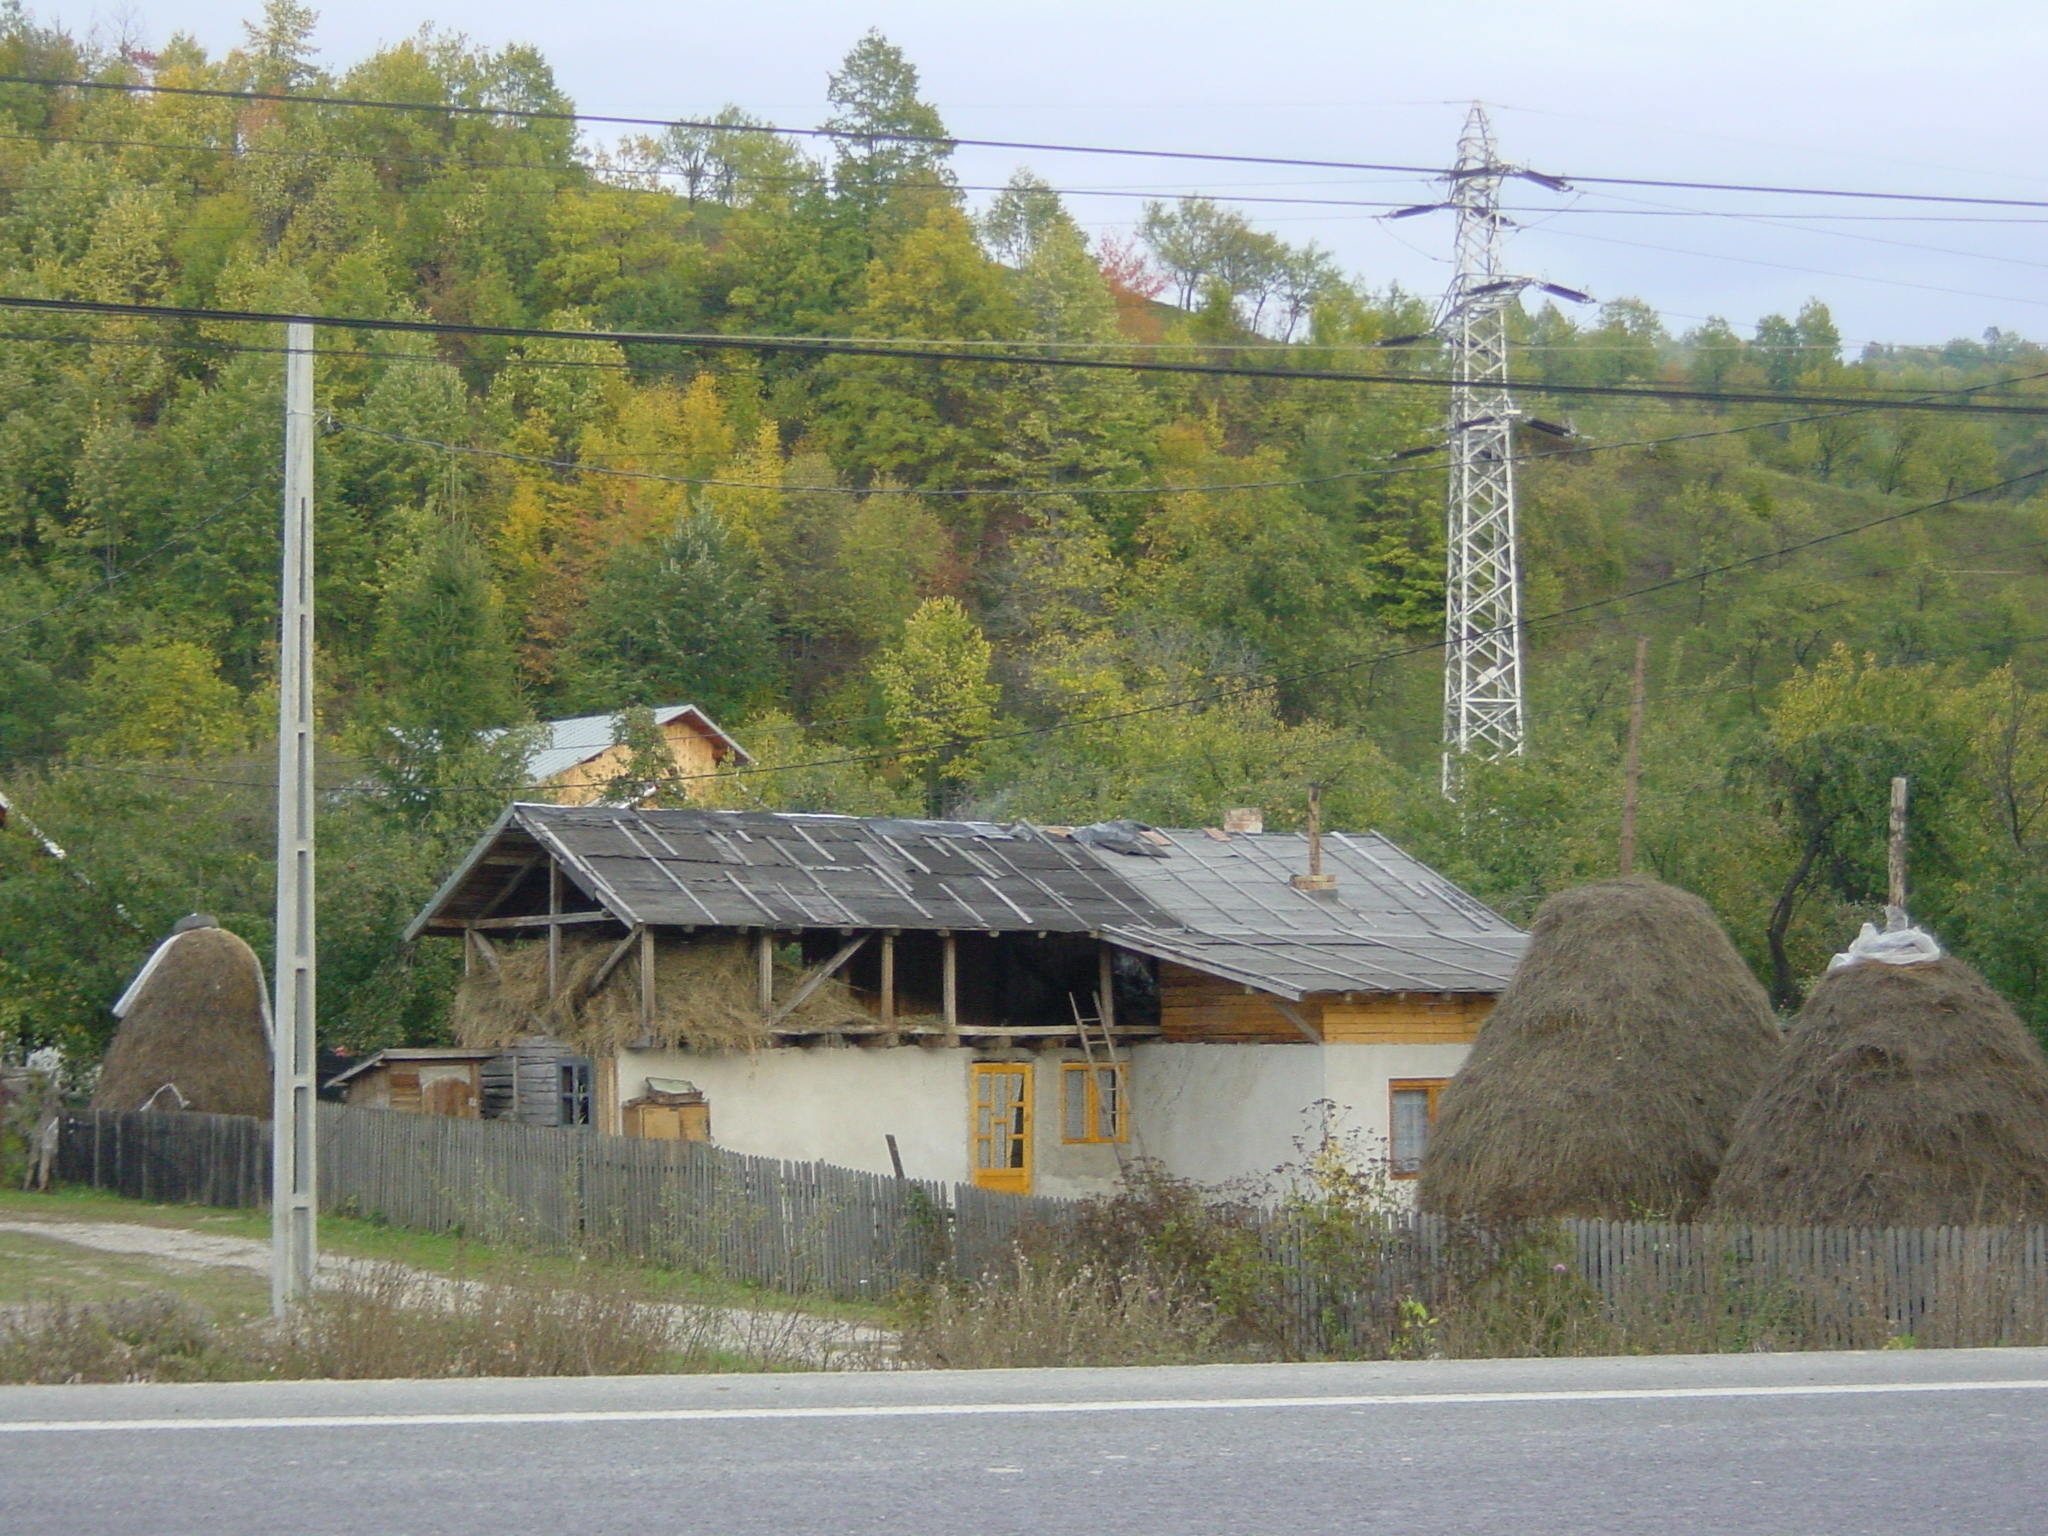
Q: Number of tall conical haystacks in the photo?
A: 3